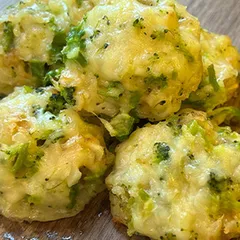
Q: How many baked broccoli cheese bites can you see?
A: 5